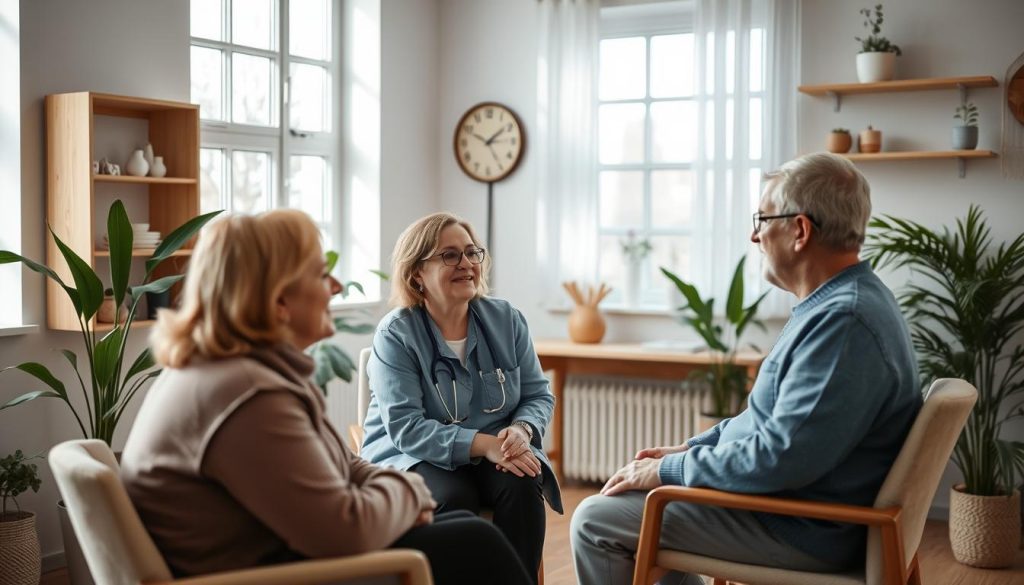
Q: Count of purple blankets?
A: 0